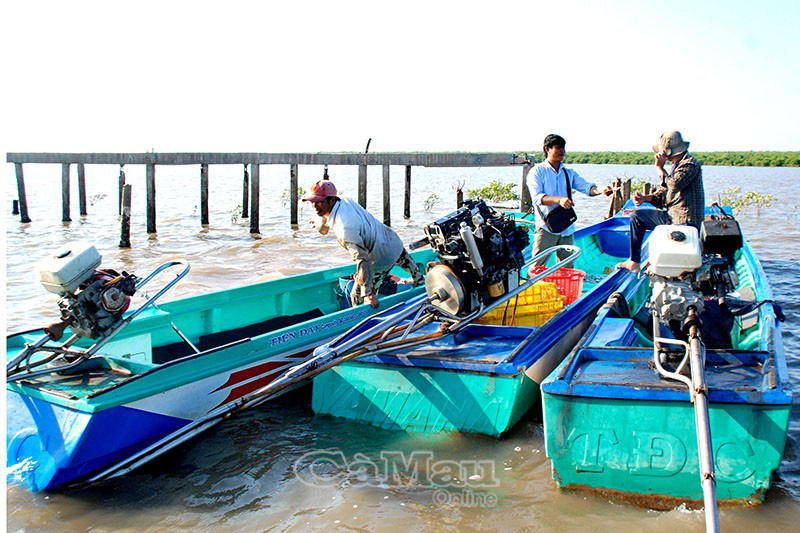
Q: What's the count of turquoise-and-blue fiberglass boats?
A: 3